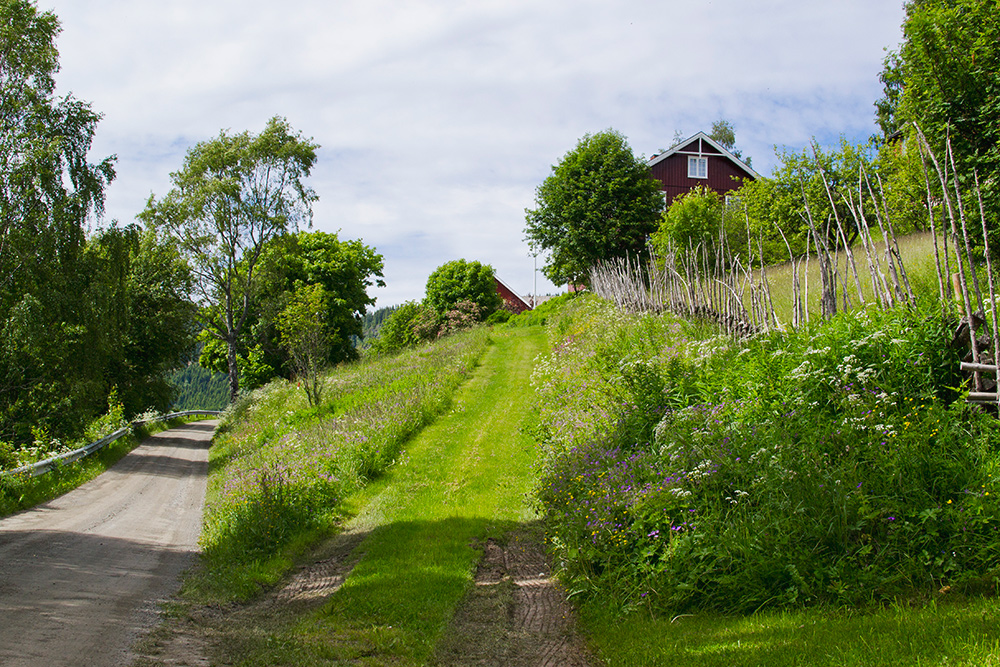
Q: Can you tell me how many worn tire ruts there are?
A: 2